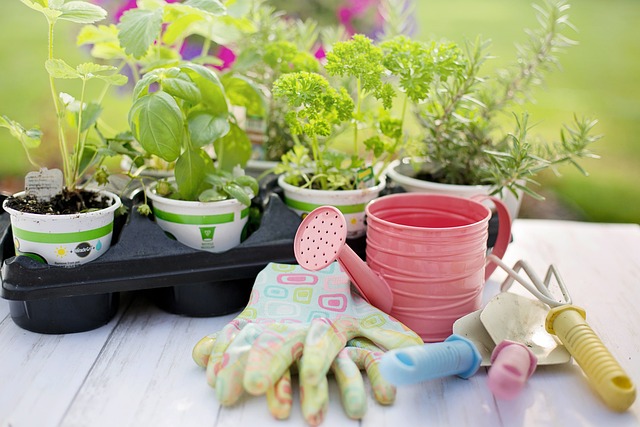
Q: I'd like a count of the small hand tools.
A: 3